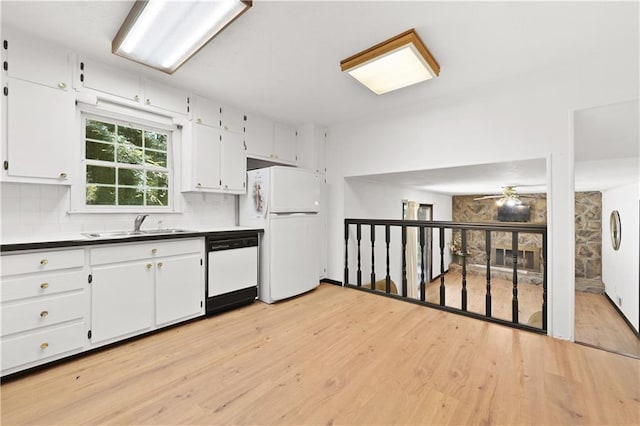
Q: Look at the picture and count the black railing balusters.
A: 11